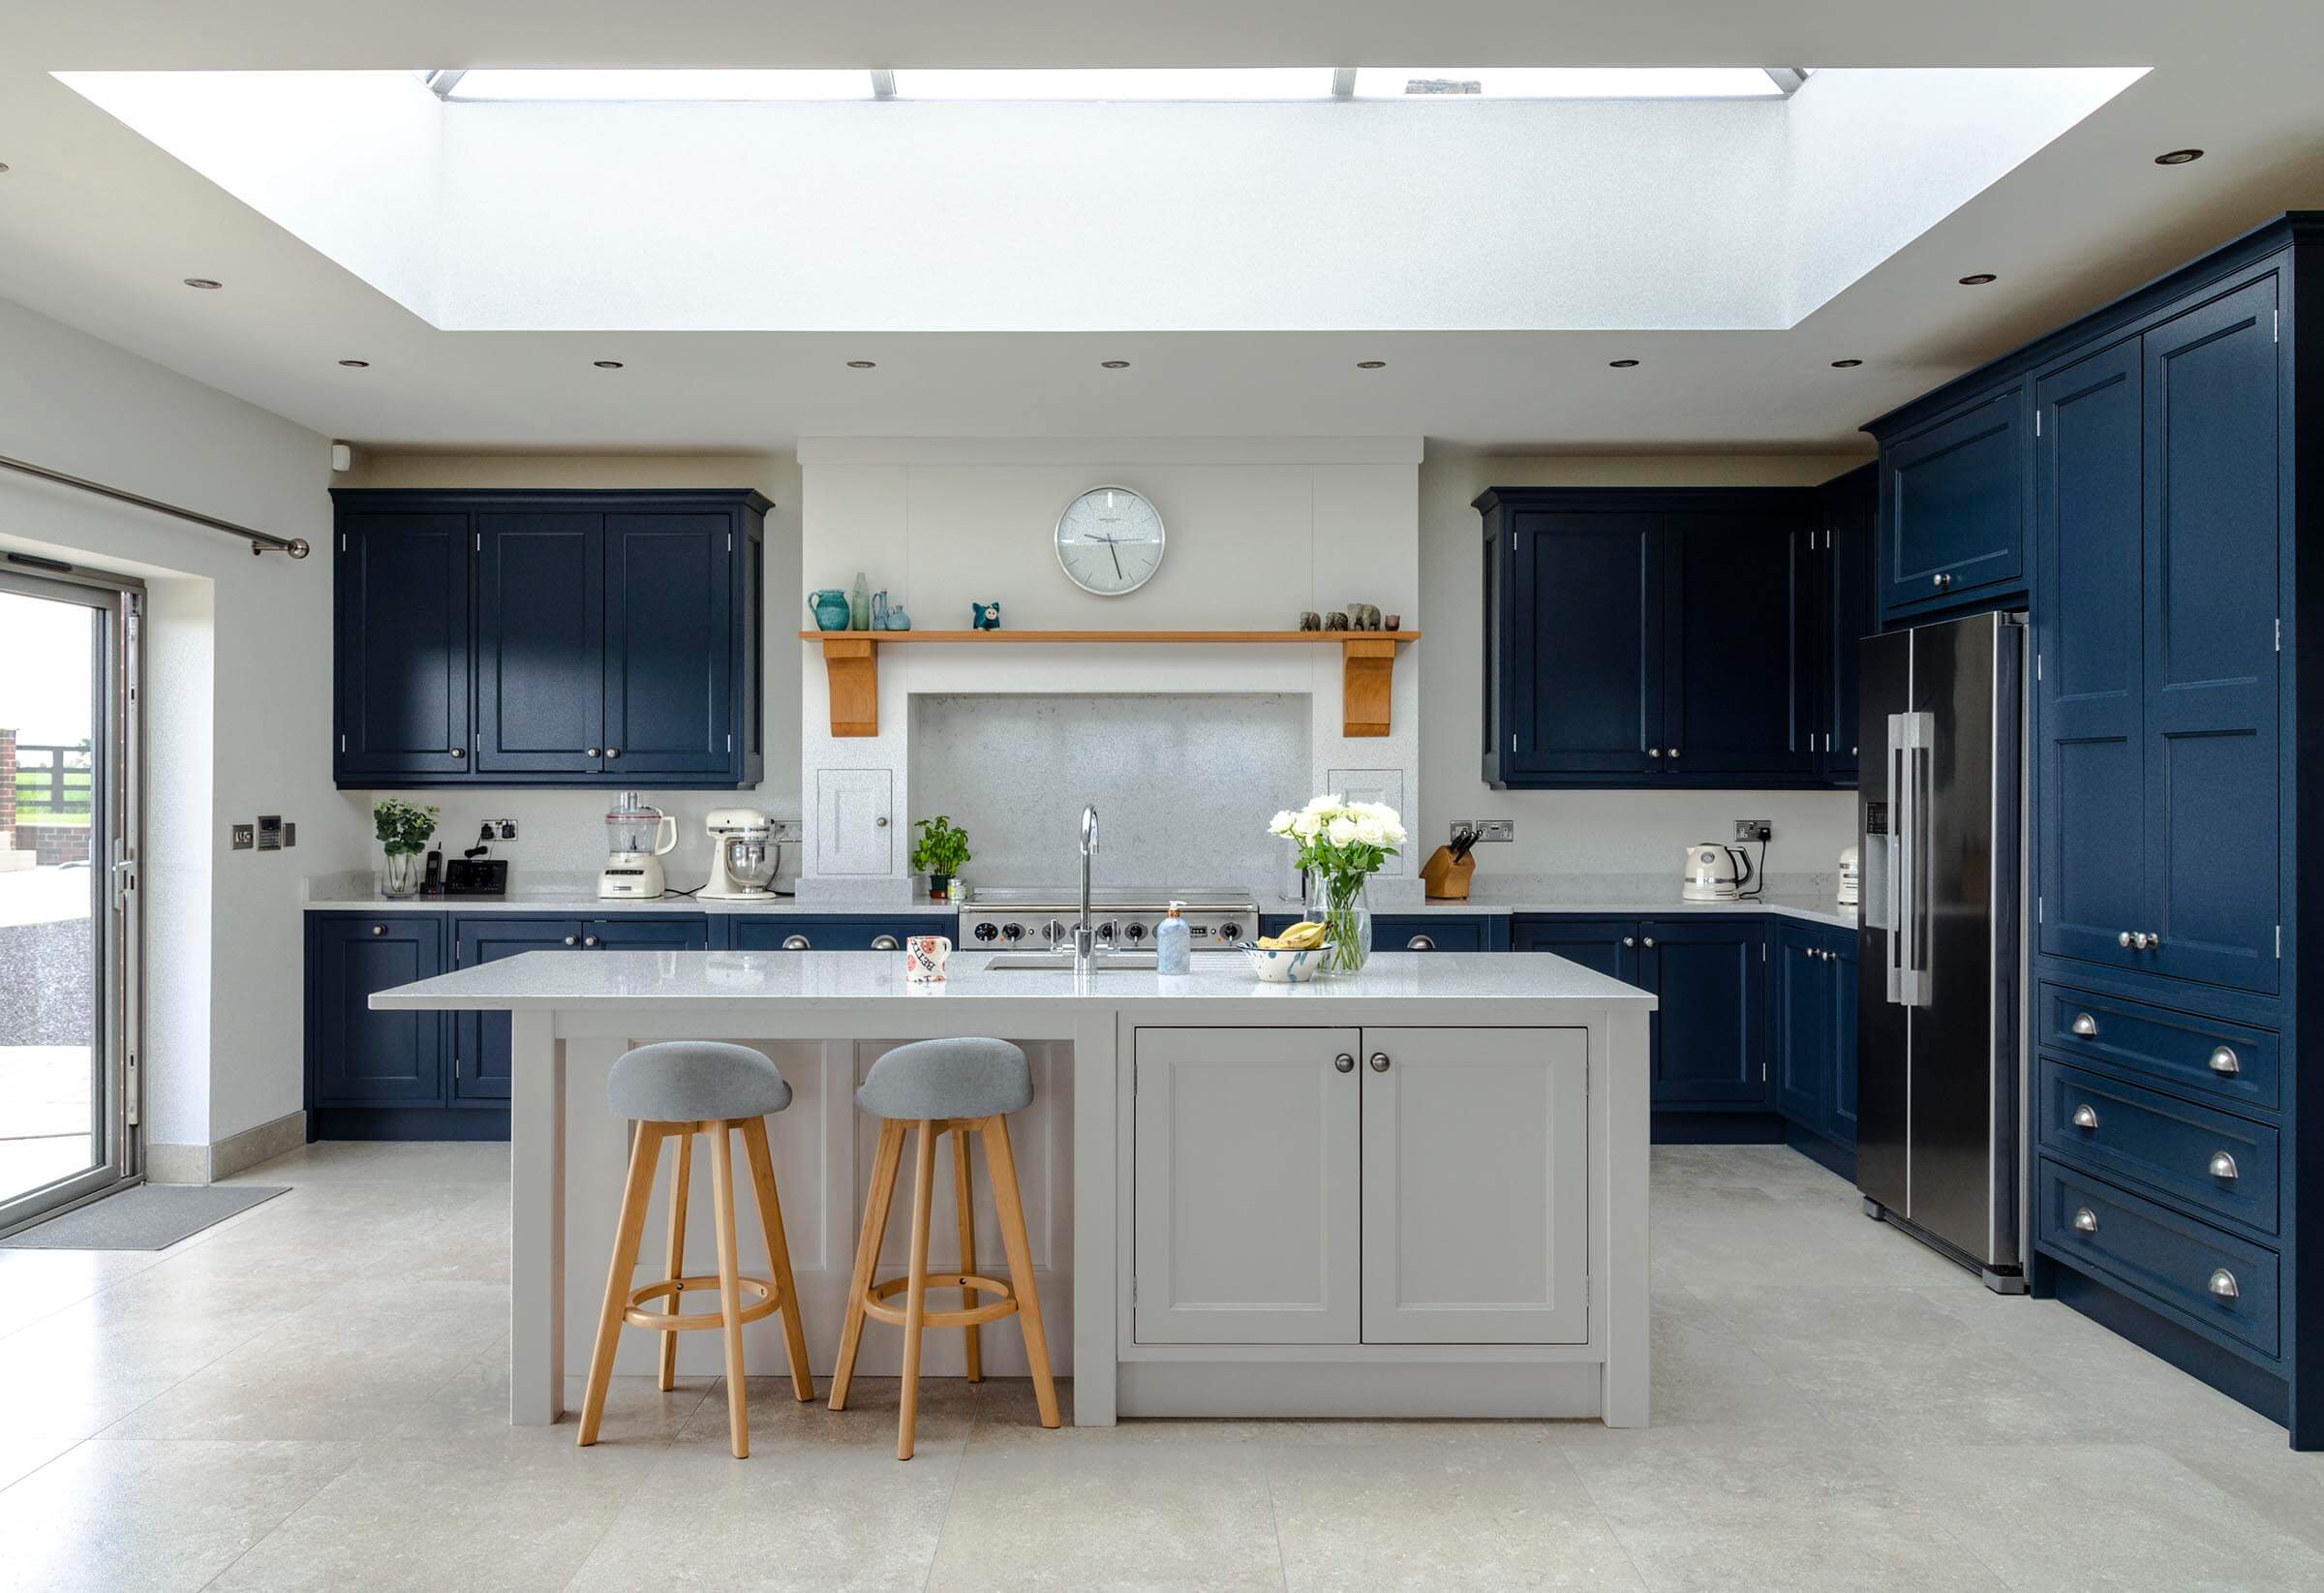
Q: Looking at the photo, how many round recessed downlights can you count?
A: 11